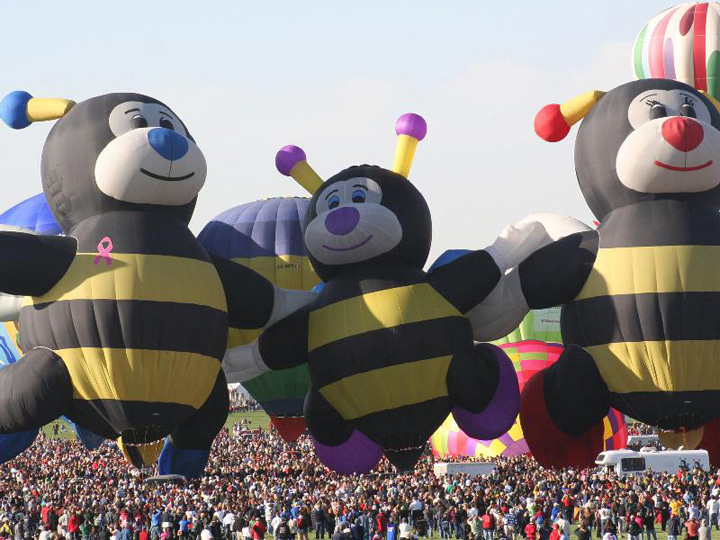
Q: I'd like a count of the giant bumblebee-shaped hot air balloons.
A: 3